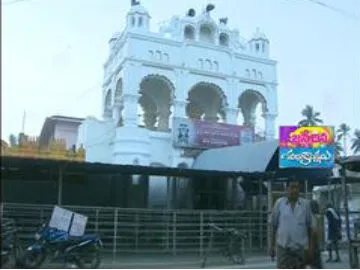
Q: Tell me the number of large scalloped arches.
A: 3